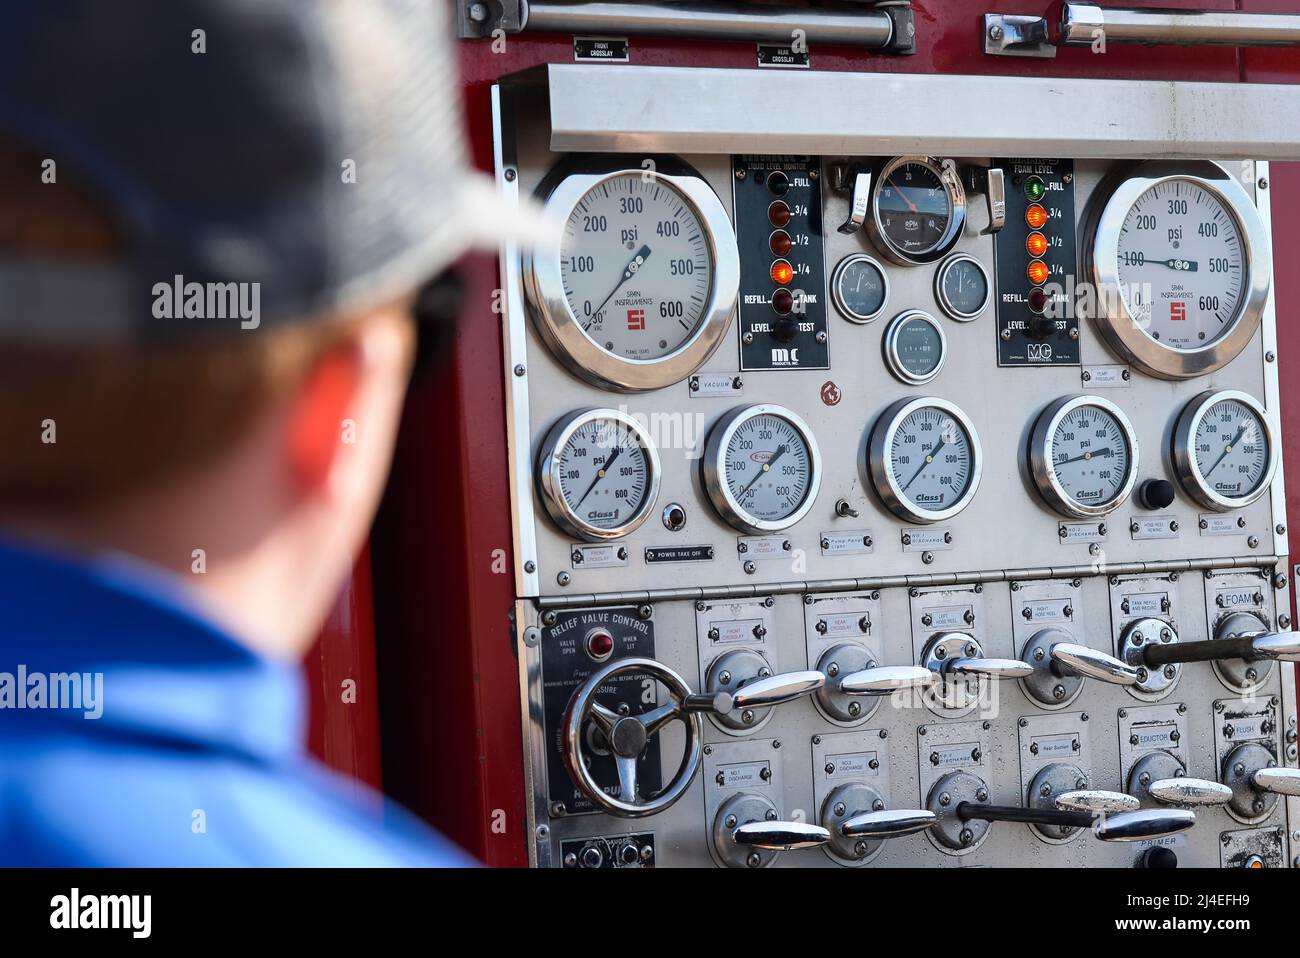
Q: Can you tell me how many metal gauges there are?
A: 11